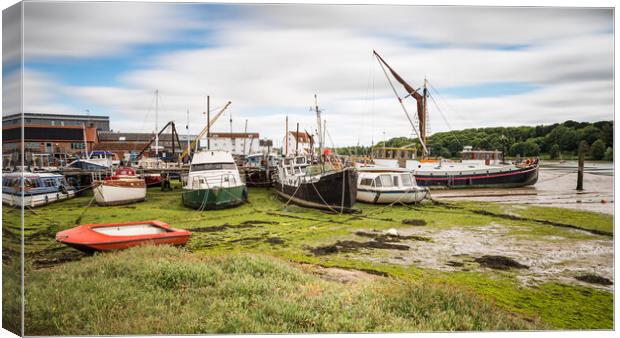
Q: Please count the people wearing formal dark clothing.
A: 0